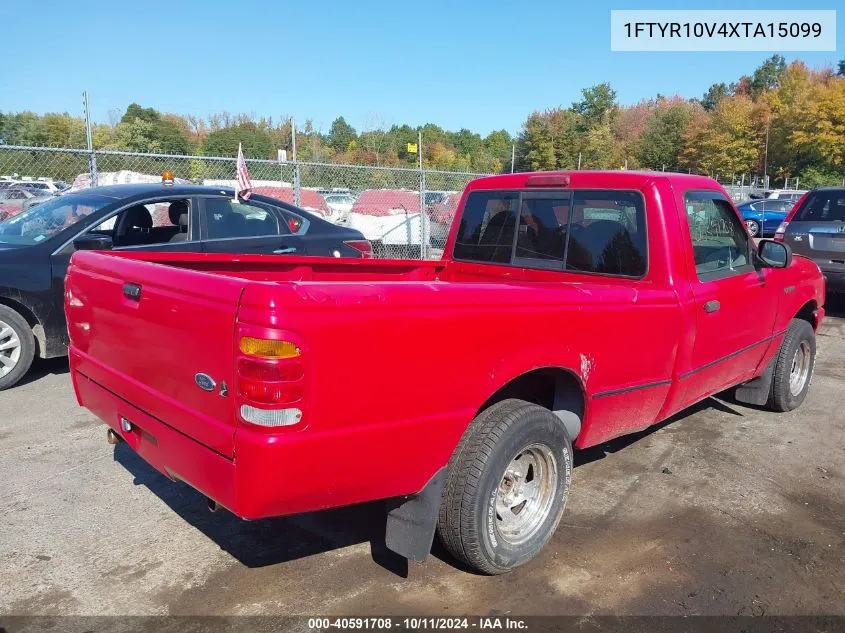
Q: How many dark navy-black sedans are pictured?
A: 1